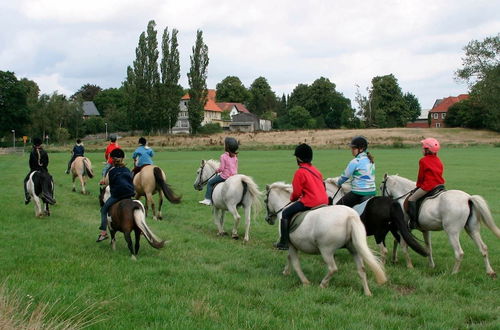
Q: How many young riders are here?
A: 9